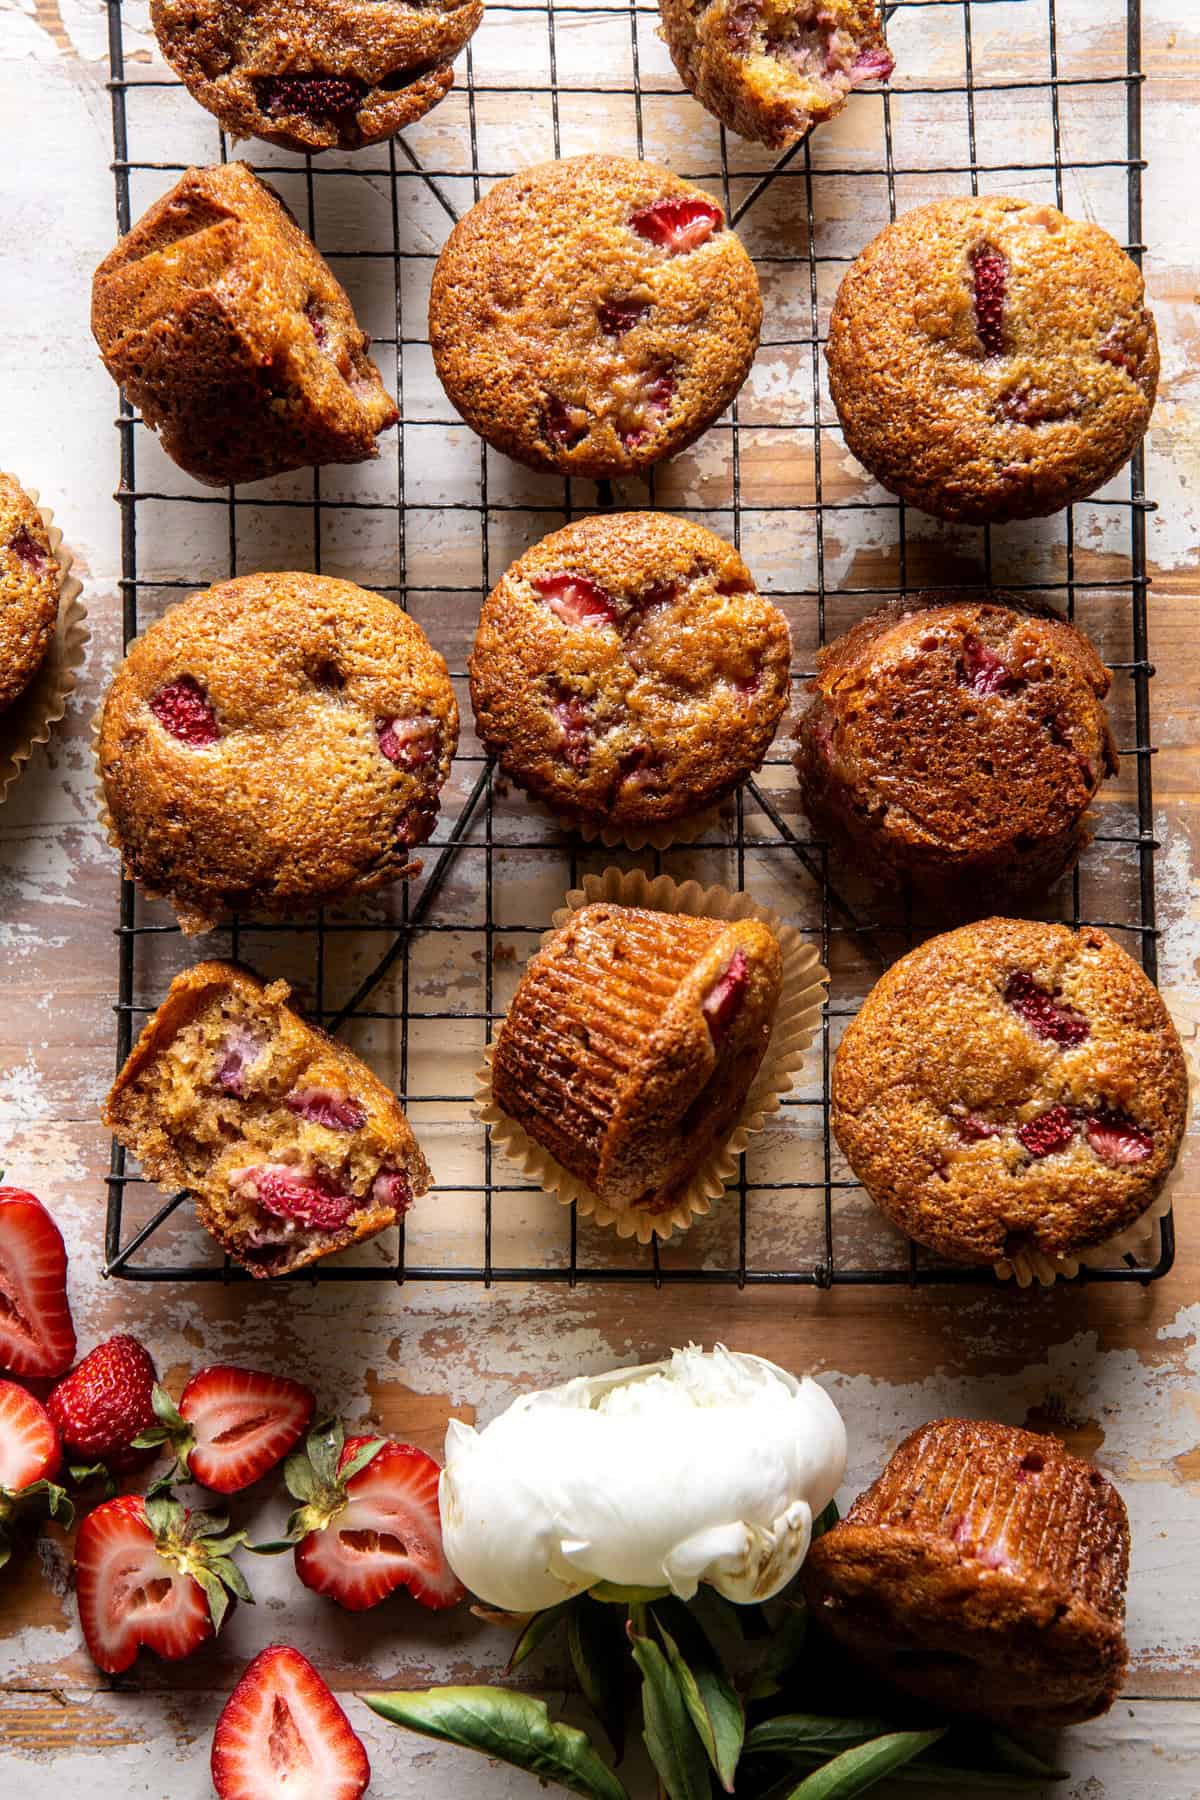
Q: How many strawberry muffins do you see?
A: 13